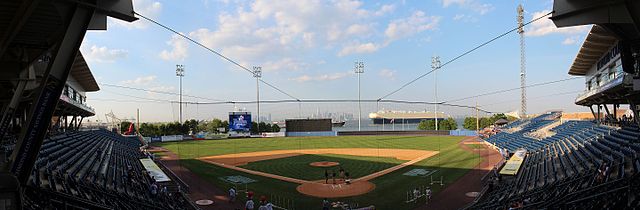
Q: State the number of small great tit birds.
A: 0